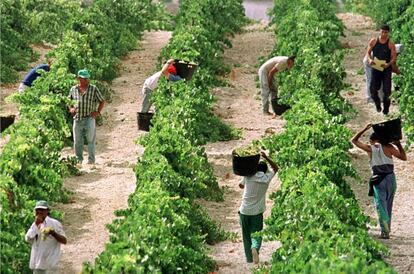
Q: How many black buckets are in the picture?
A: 6